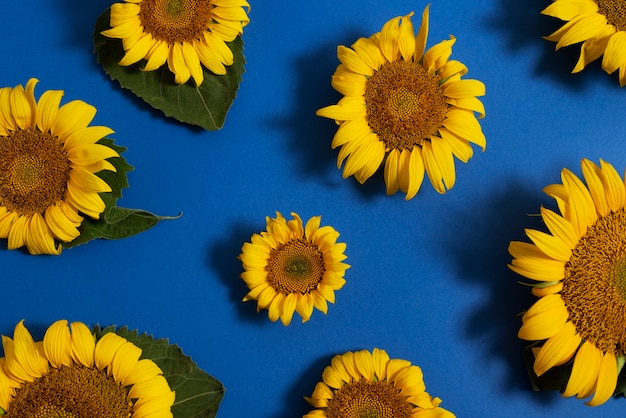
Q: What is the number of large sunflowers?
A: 7